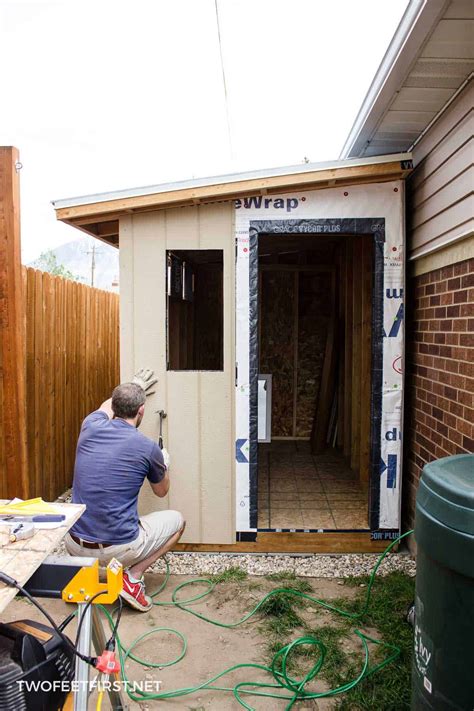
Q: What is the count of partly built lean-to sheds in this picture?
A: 1